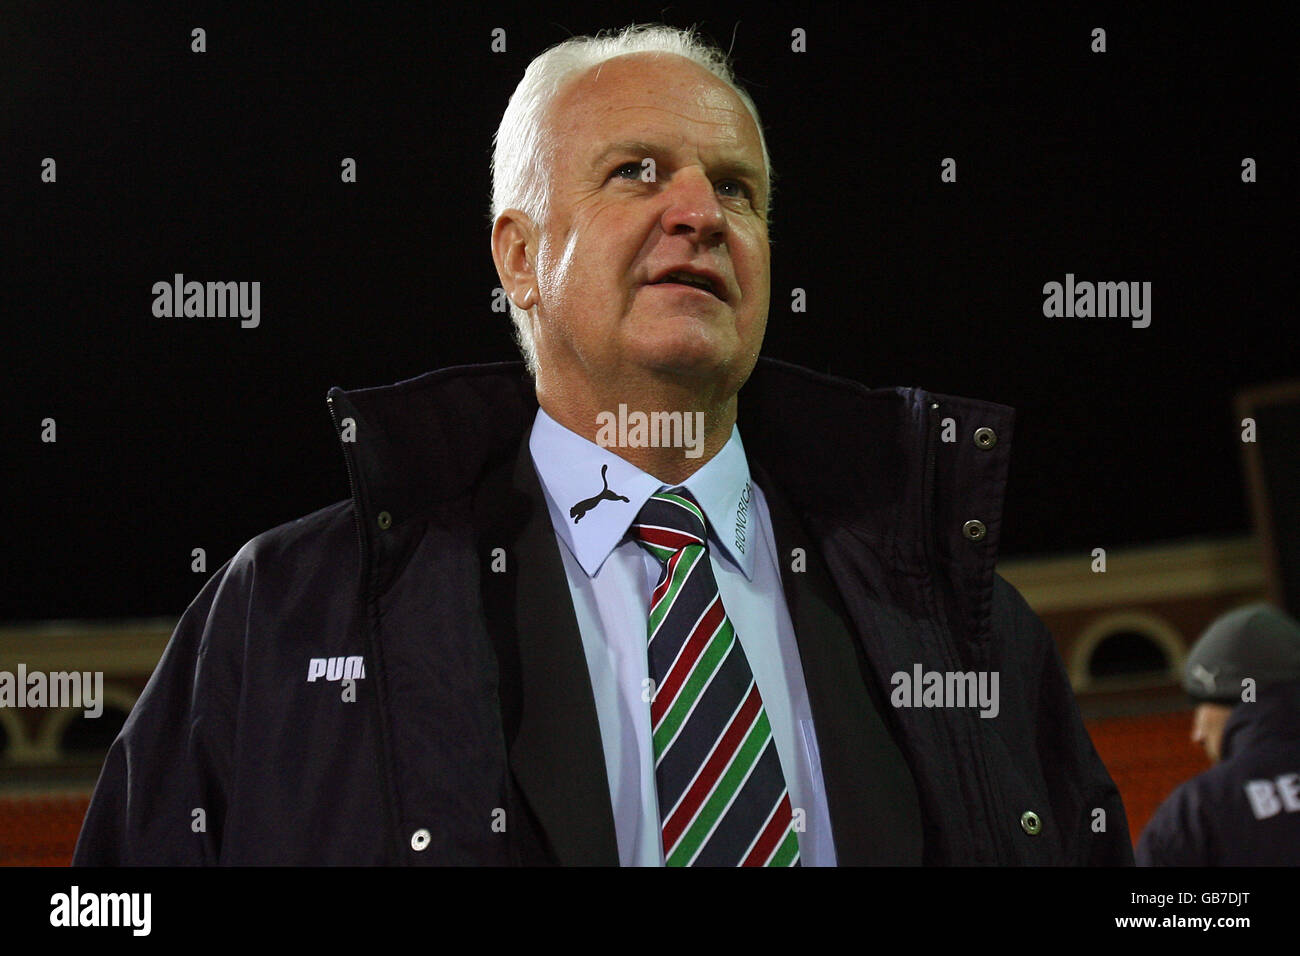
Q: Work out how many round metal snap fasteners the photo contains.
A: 5